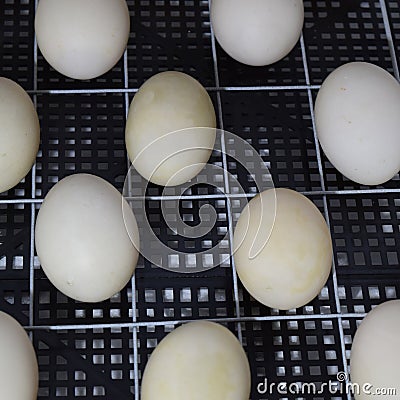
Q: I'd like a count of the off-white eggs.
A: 10